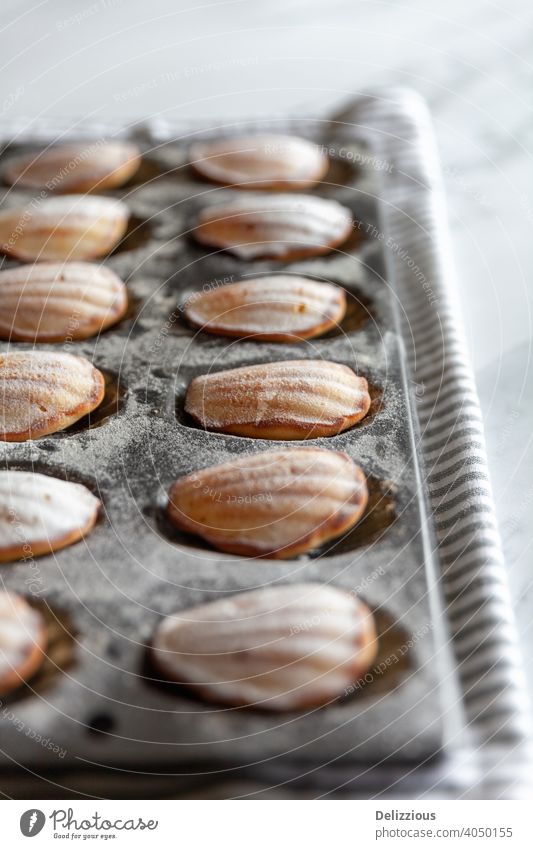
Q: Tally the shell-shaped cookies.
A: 12